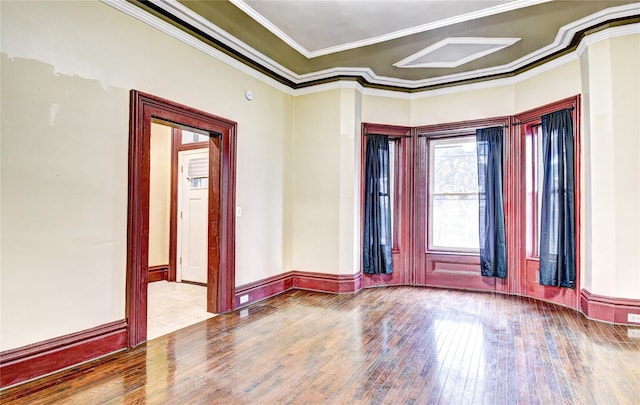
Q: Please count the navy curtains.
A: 3